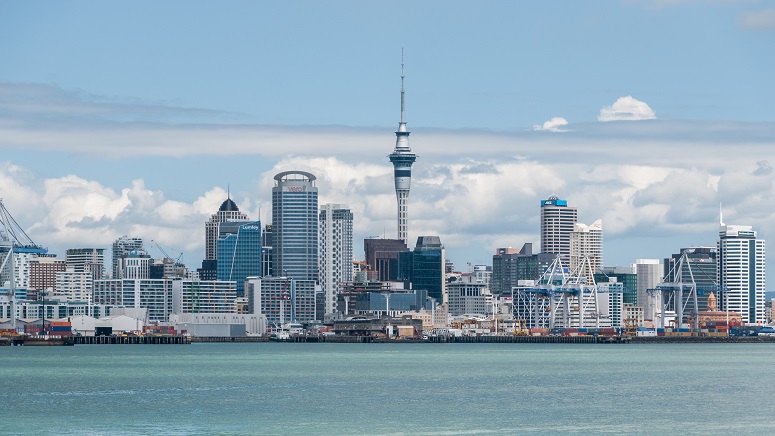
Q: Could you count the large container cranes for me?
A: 4